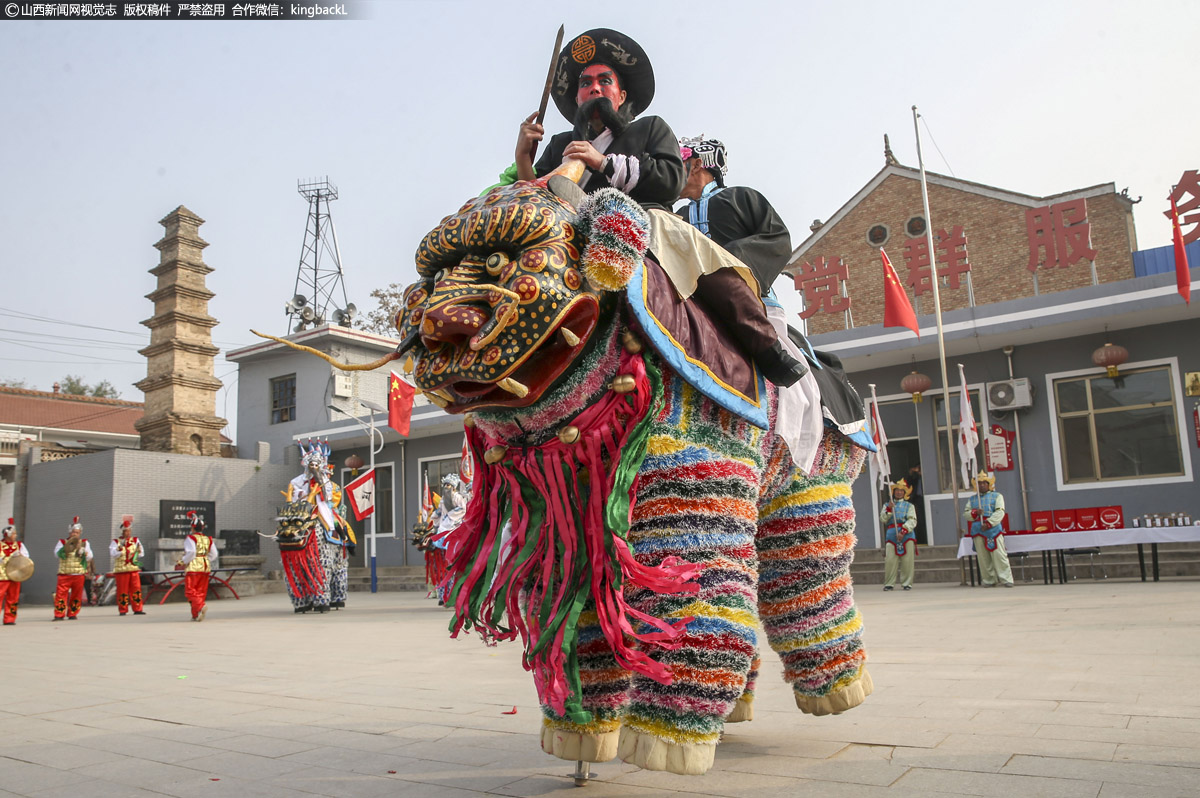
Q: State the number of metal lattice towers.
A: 1